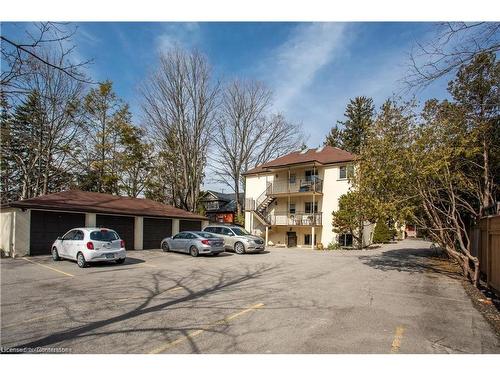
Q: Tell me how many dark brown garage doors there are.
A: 4